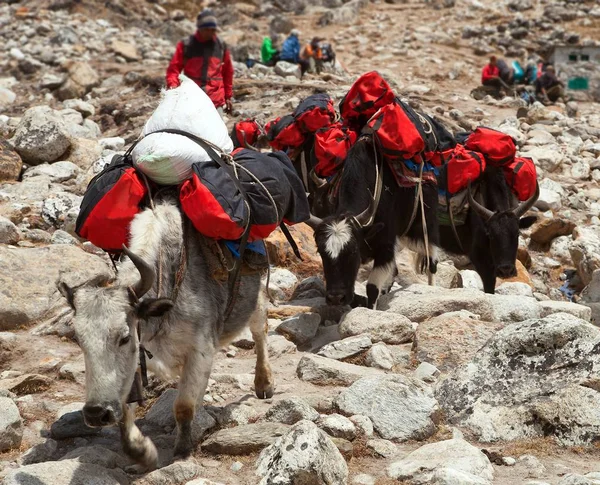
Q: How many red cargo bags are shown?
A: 11